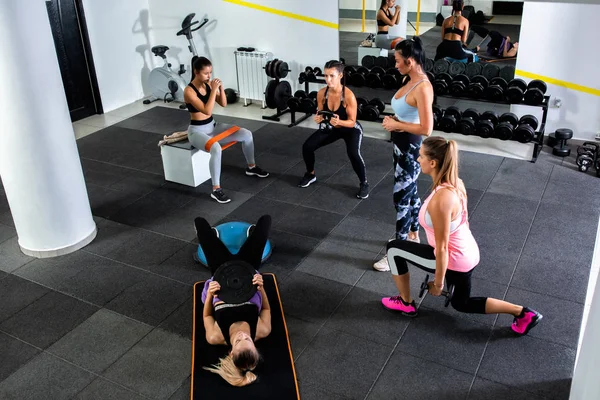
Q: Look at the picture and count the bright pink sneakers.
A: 2